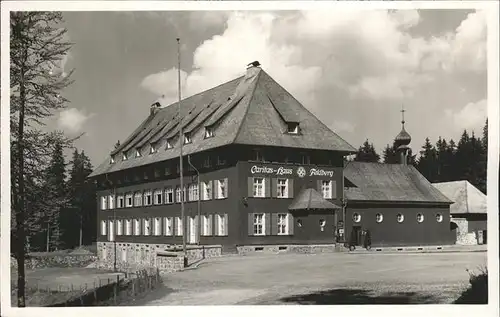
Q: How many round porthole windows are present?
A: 5